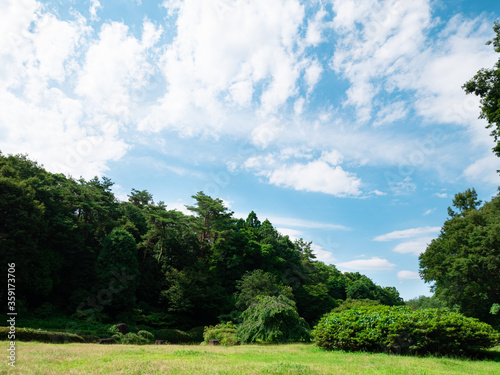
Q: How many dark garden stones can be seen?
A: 4